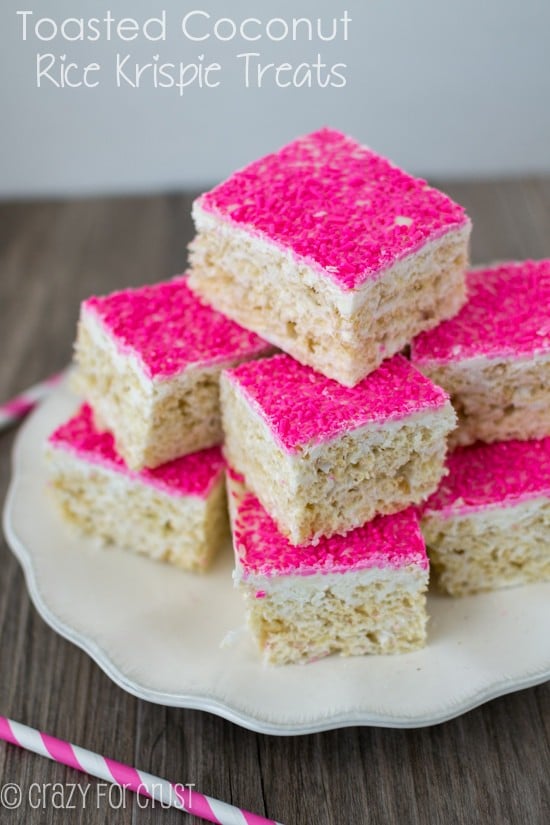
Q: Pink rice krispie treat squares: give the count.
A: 7